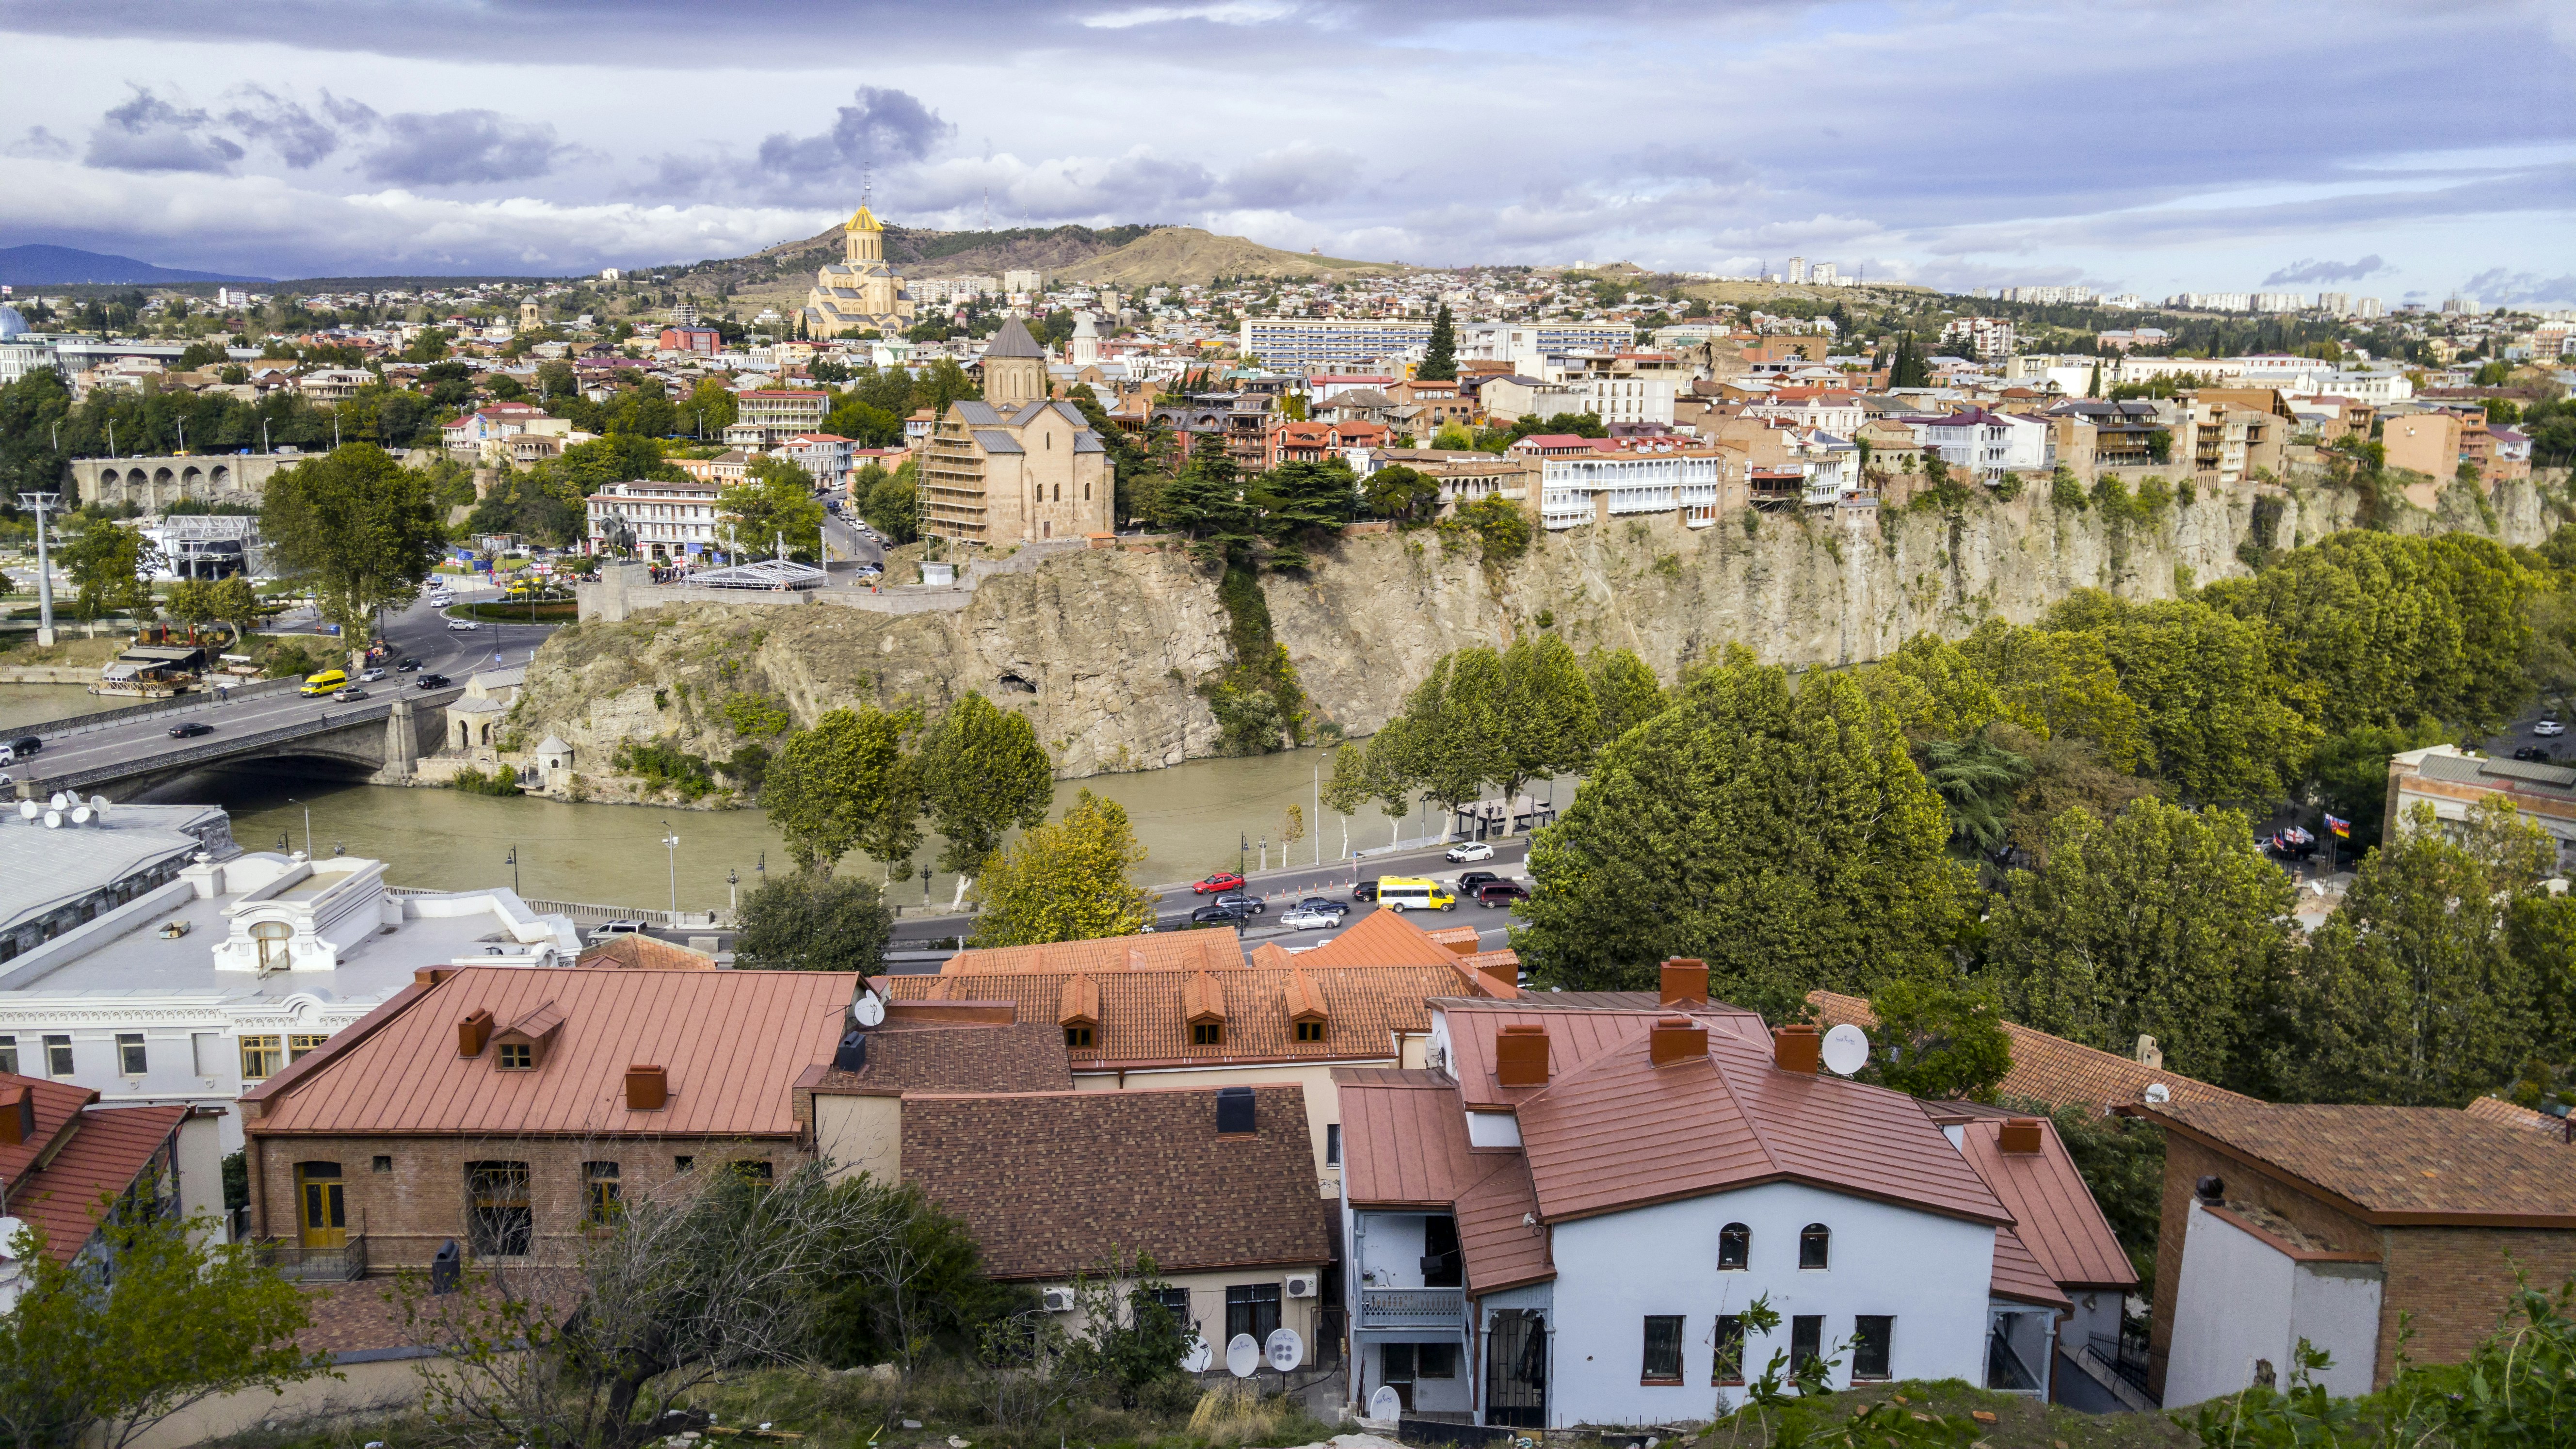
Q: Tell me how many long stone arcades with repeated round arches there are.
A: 1